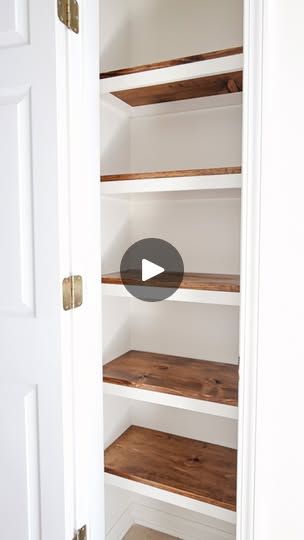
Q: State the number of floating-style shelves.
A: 5